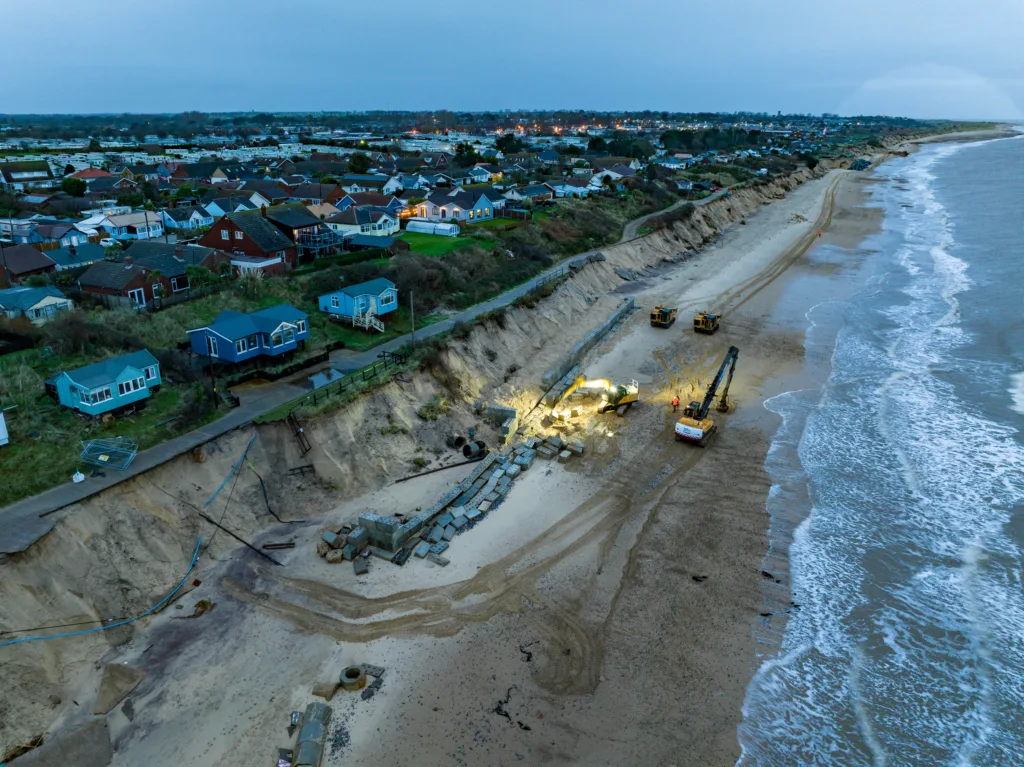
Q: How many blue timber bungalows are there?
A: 3